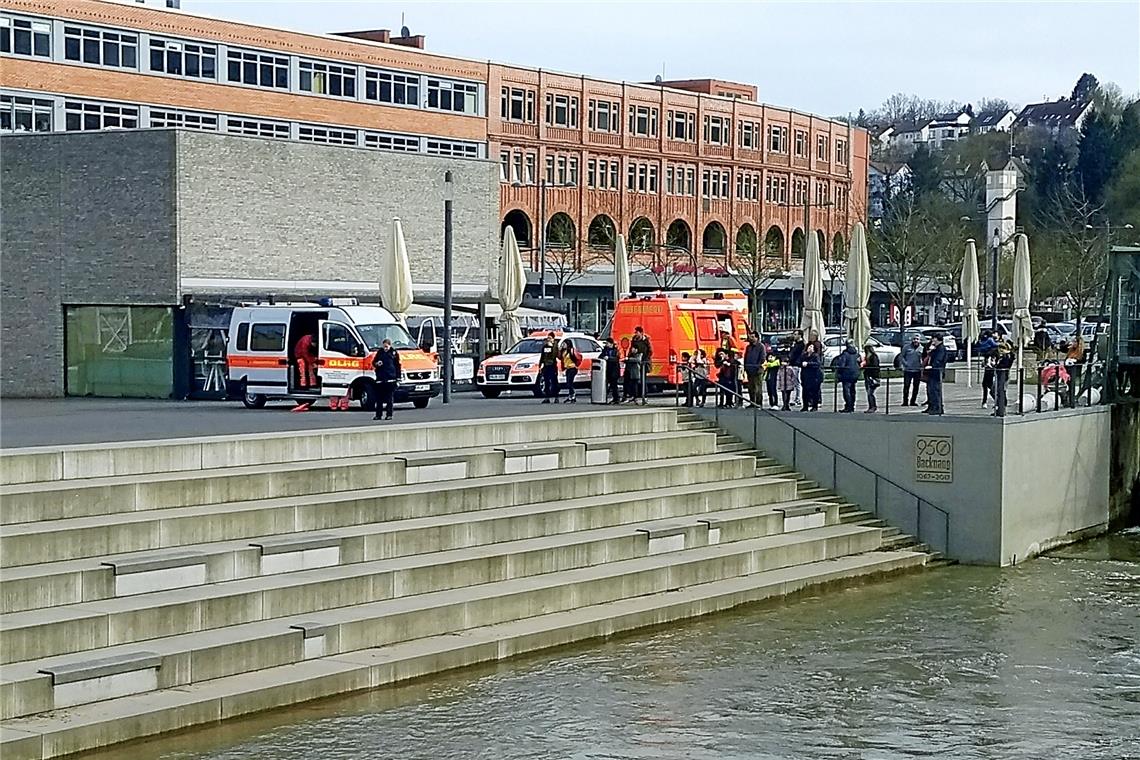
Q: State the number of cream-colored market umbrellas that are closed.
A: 7